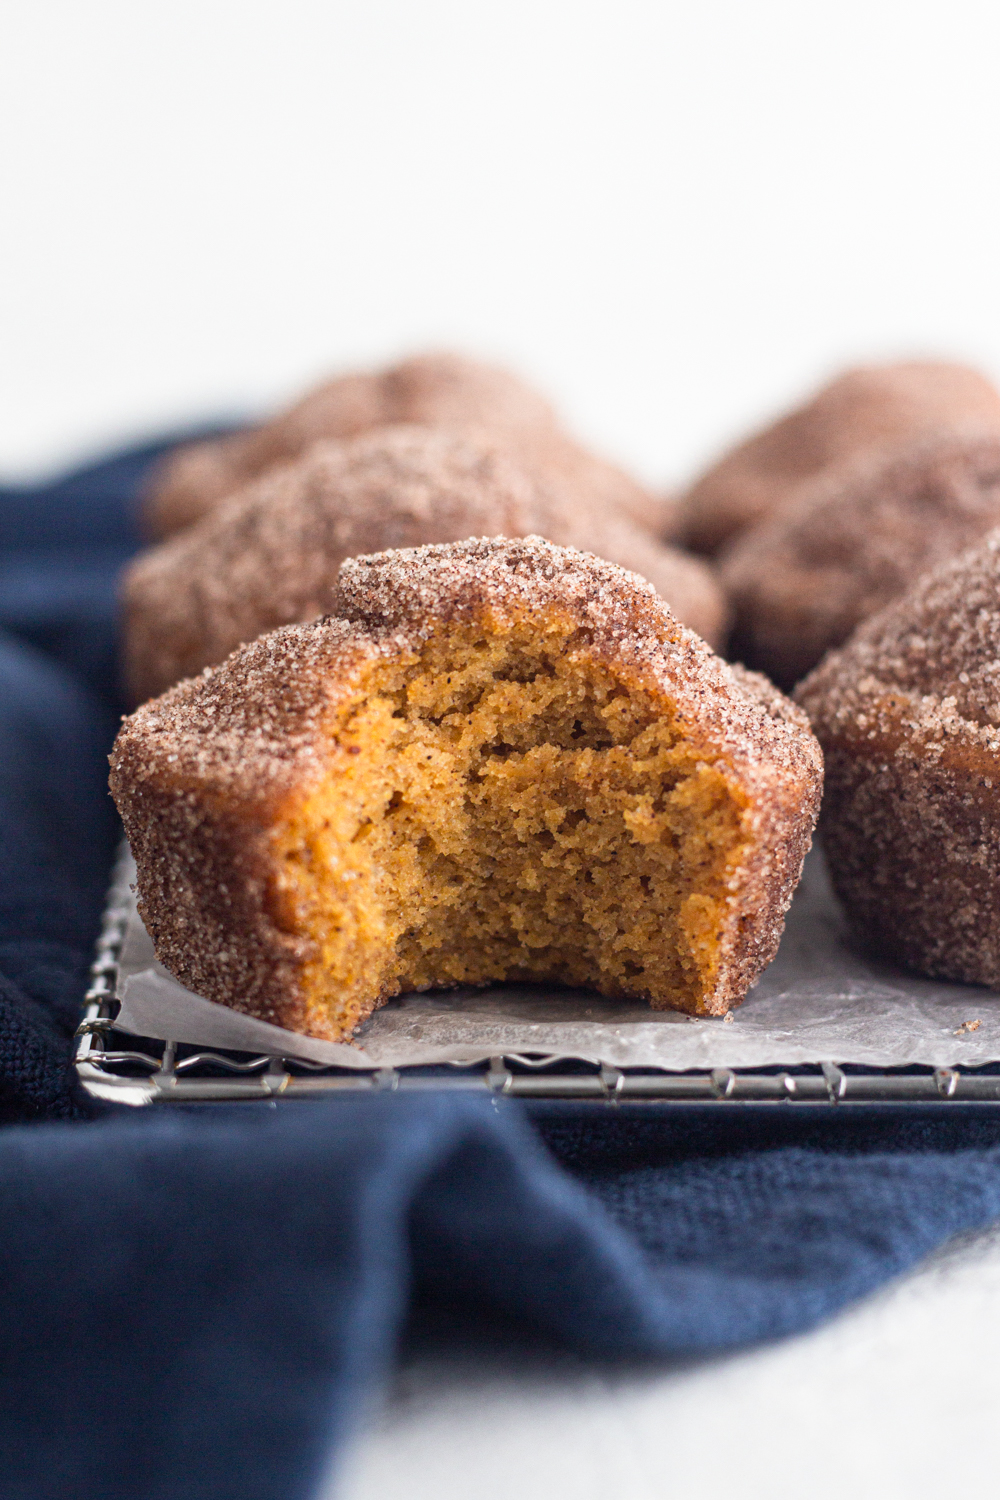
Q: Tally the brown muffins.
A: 6